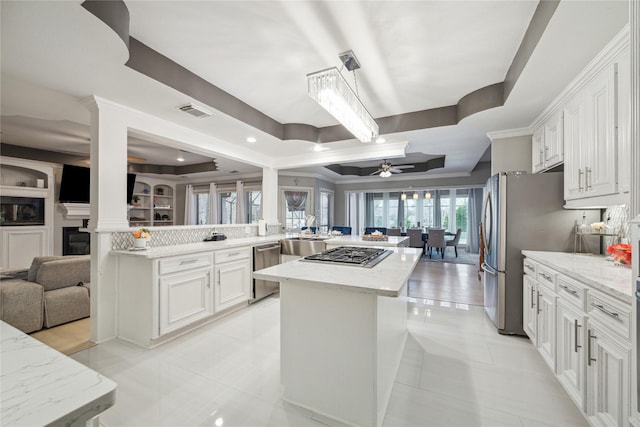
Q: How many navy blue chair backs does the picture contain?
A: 3